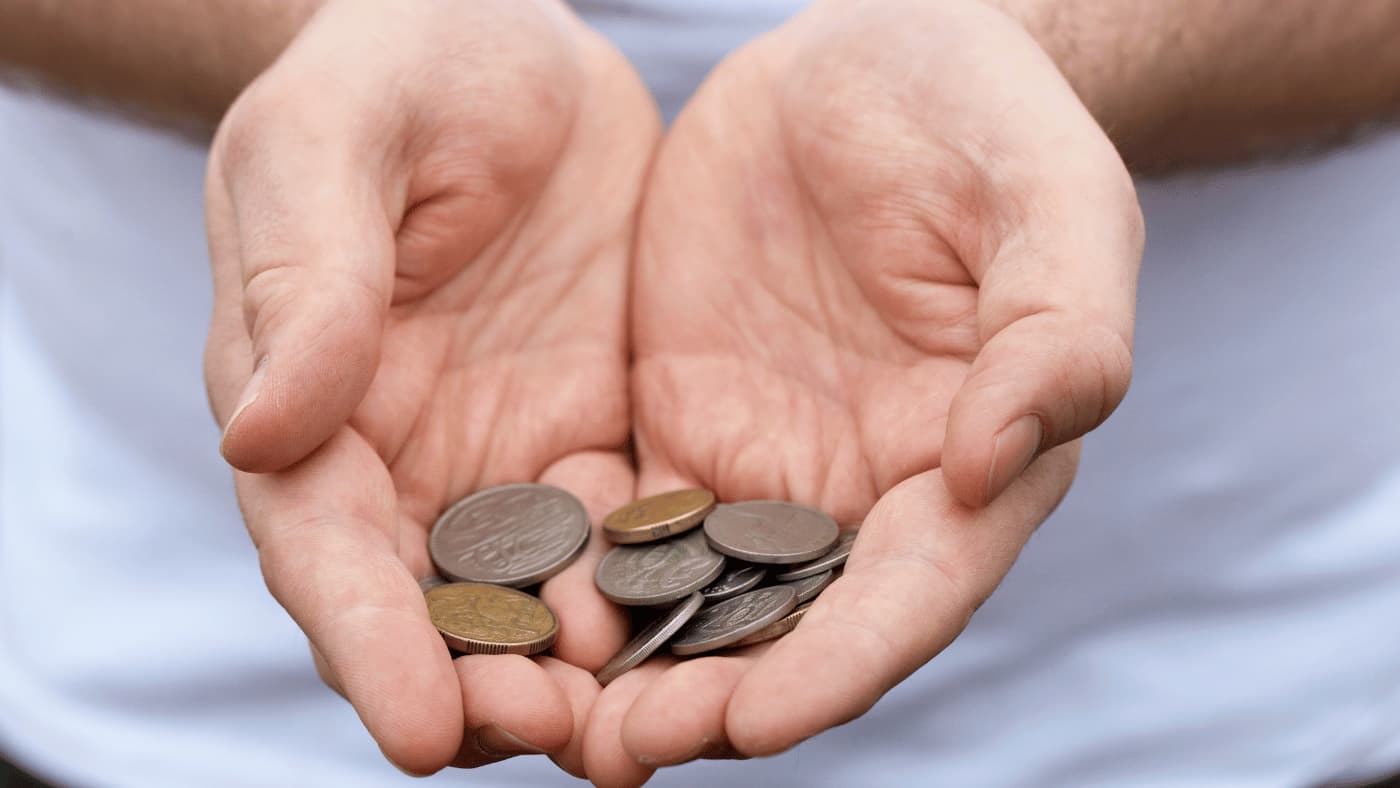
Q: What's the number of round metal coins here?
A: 12